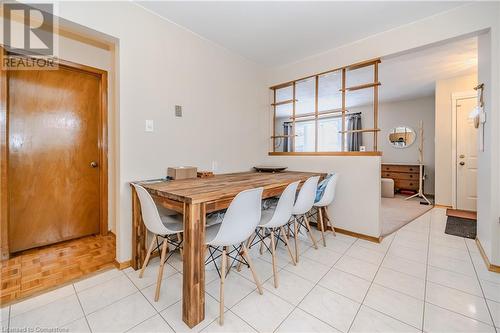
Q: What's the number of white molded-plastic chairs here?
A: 5